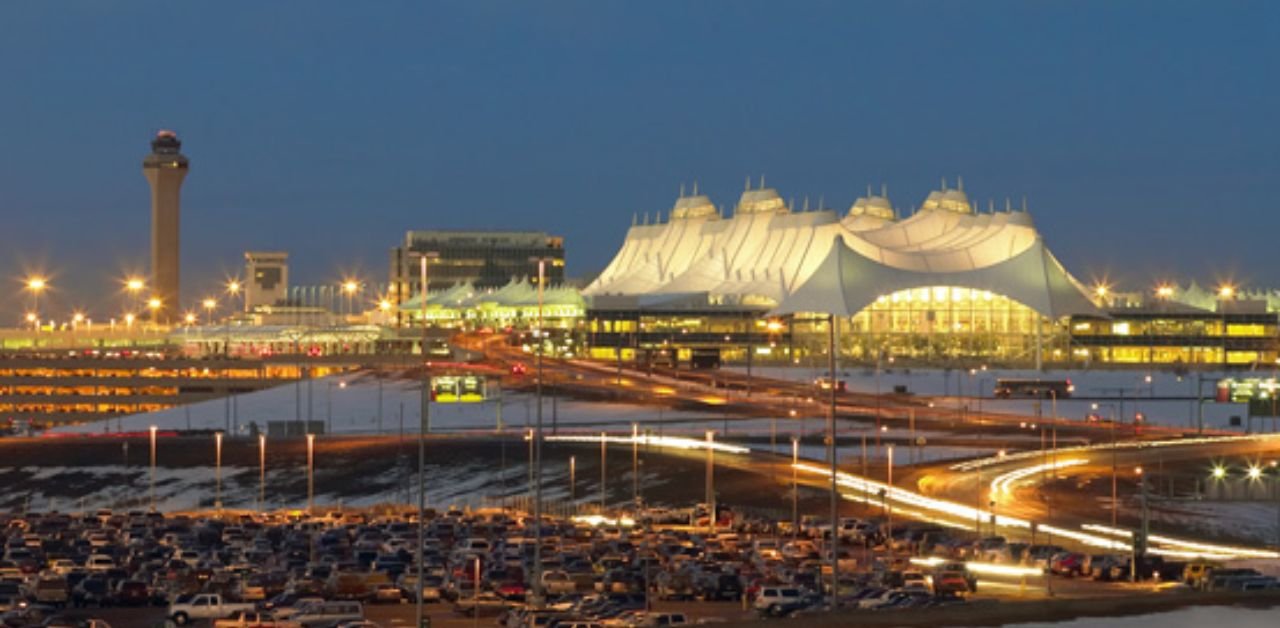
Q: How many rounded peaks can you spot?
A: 4